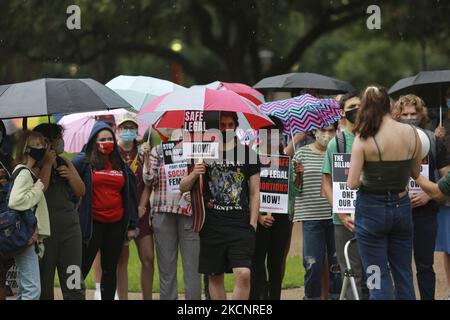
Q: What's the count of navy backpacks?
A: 1